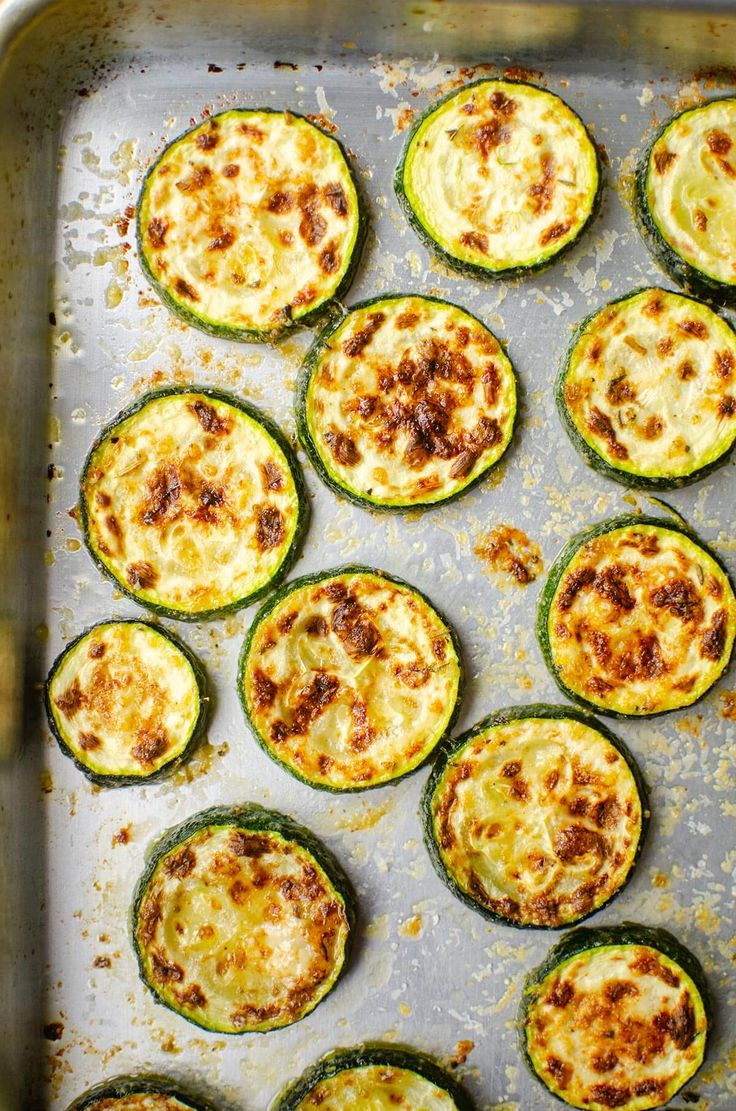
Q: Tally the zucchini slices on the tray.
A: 14